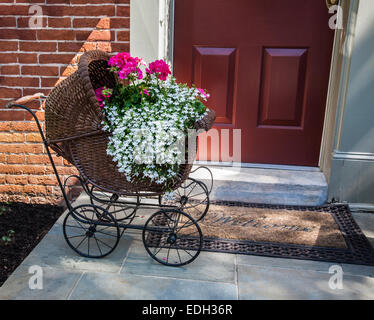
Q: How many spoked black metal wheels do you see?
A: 4